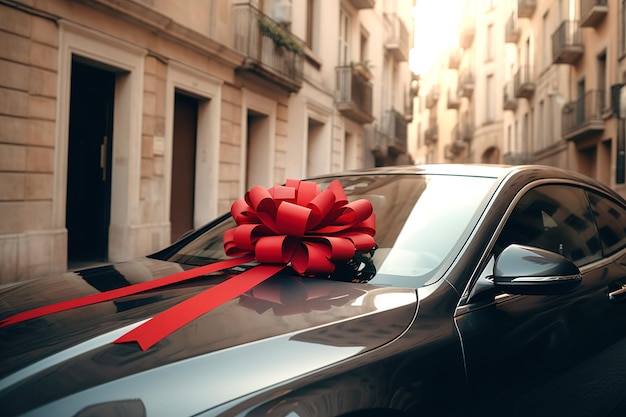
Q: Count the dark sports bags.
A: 0